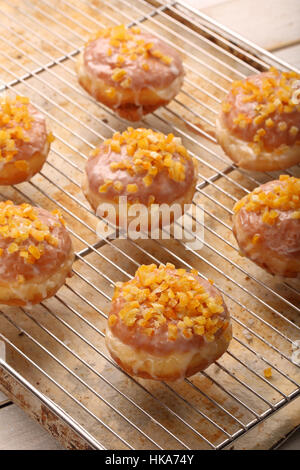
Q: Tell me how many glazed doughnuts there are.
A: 7